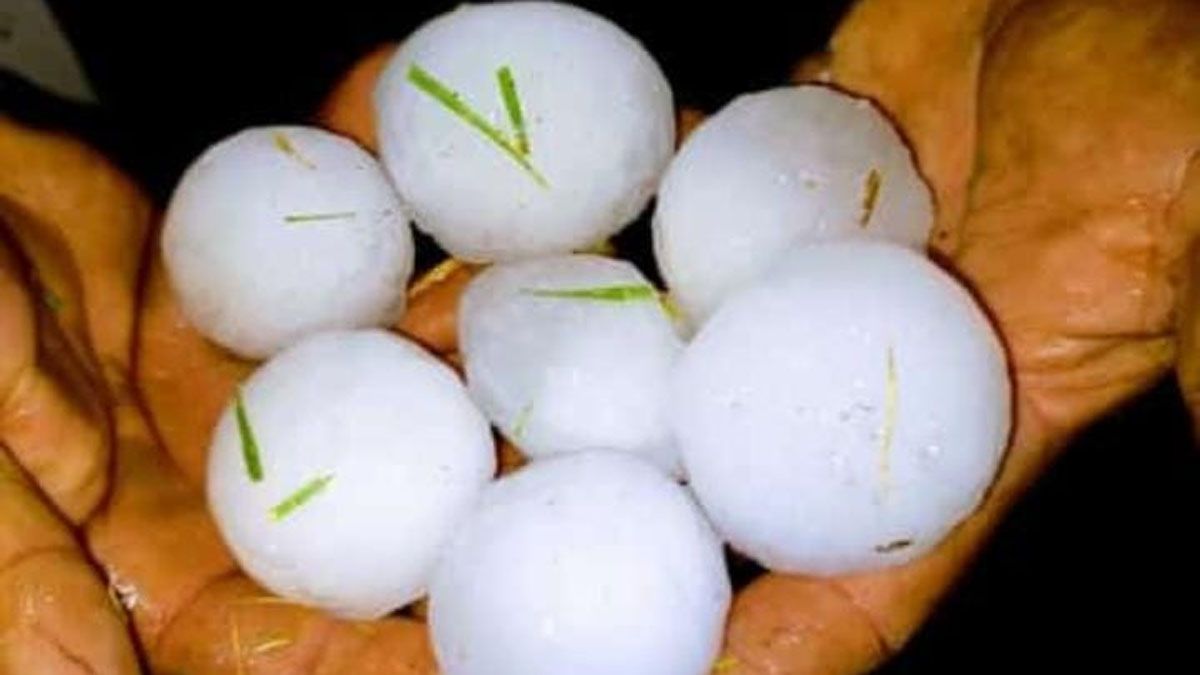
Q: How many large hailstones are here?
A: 7